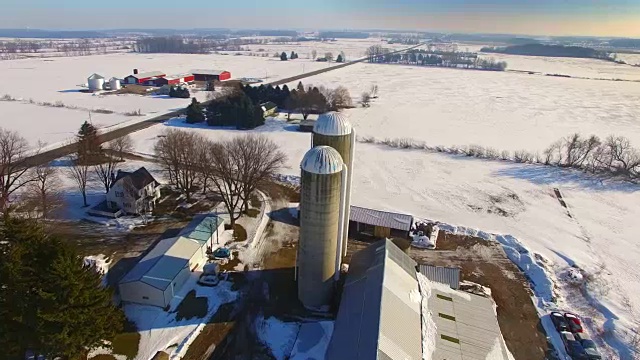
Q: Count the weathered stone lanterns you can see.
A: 0